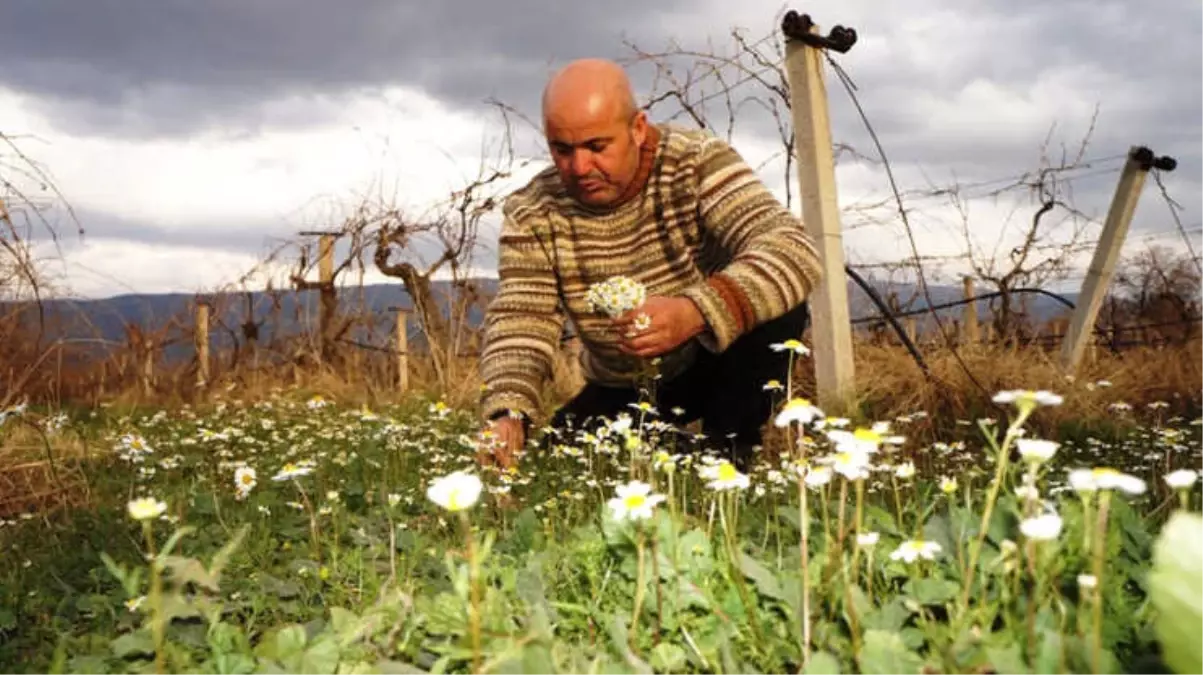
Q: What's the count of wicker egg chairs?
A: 0